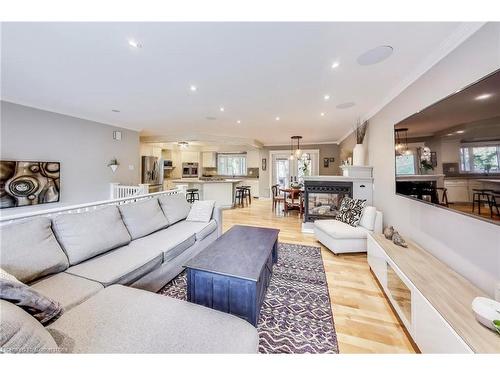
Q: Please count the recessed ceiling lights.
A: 8